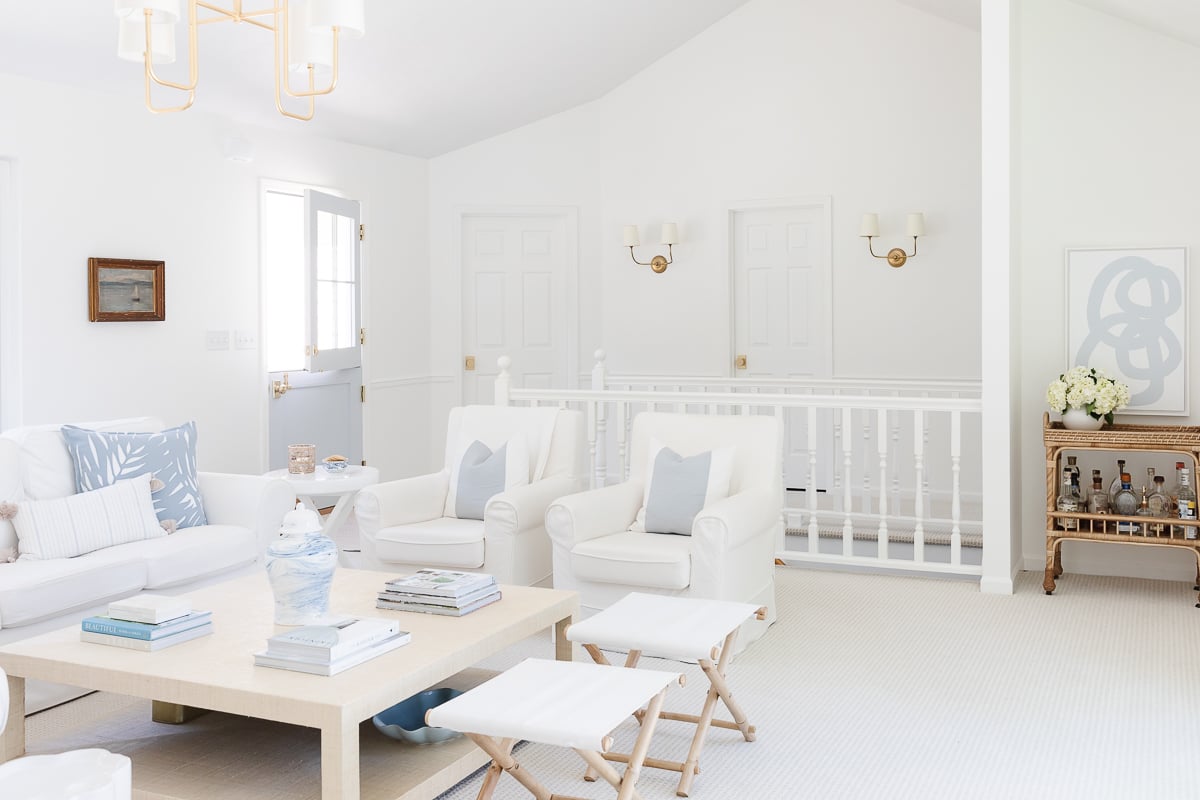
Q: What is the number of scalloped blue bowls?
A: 1